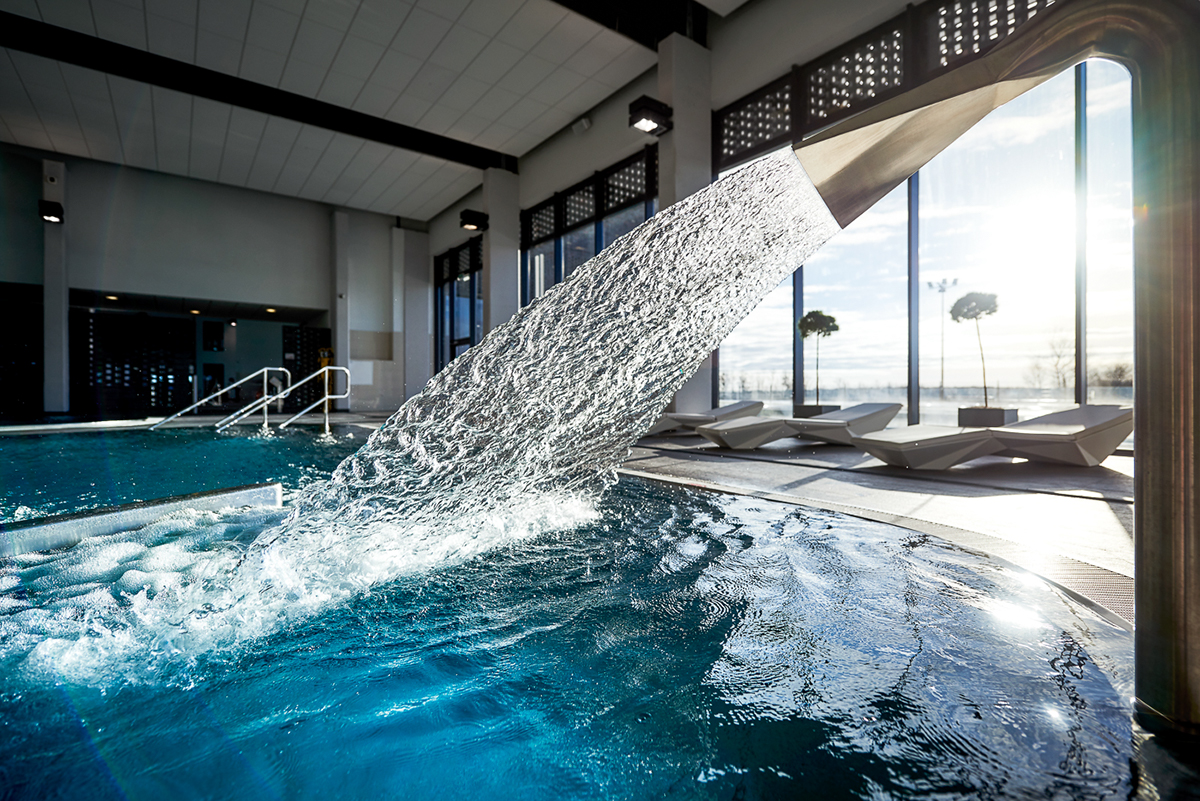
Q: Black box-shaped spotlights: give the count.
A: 3